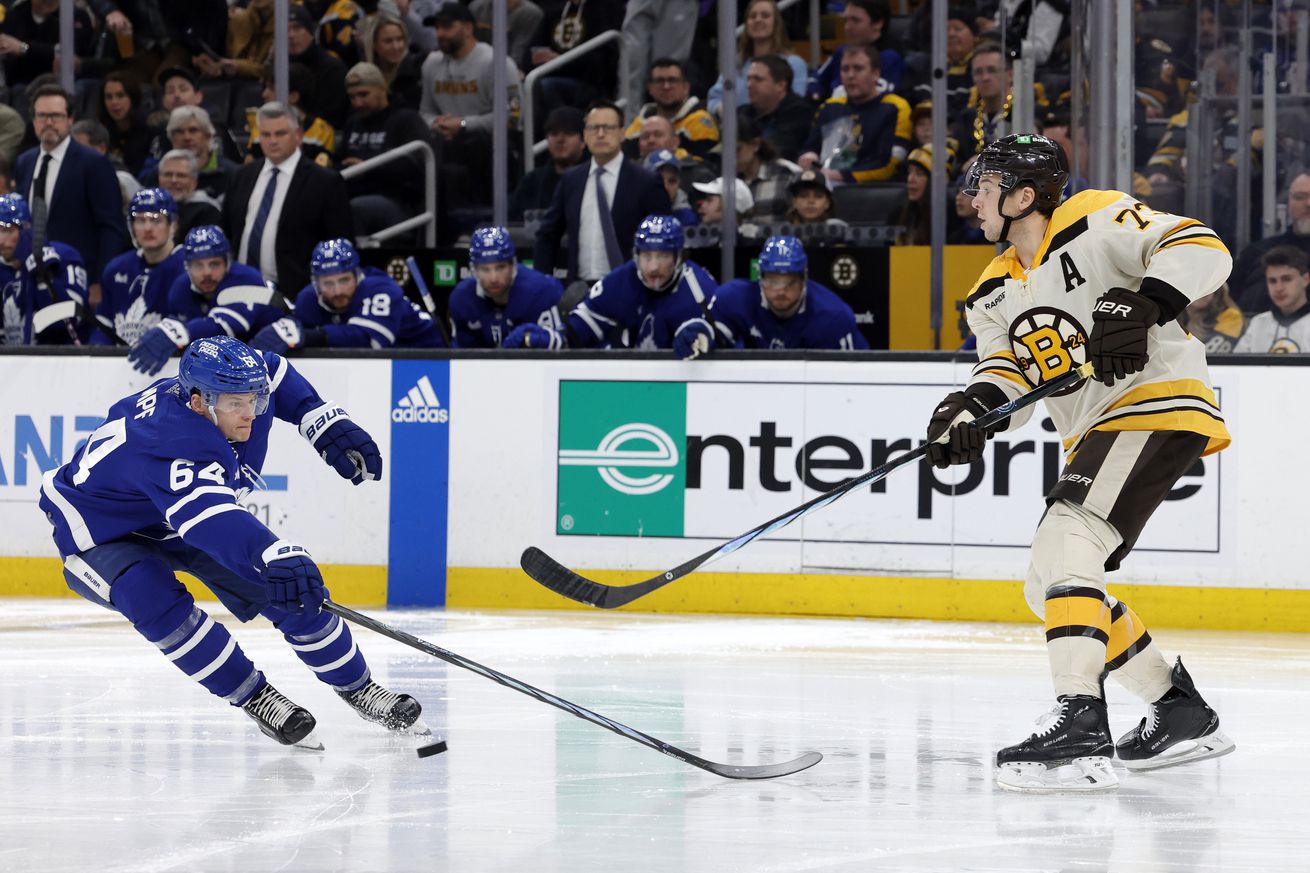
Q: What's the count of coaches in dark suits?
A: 3